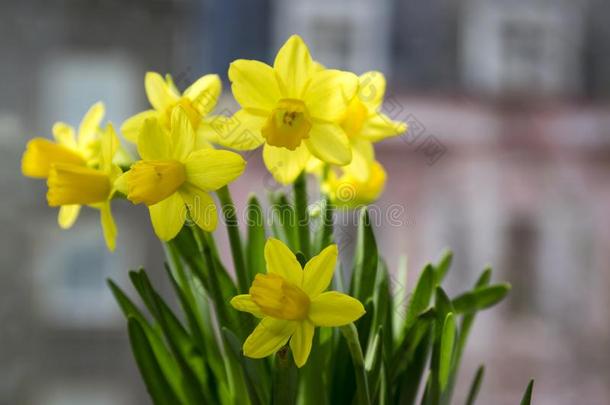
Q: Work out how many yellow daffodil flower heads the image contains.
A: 8